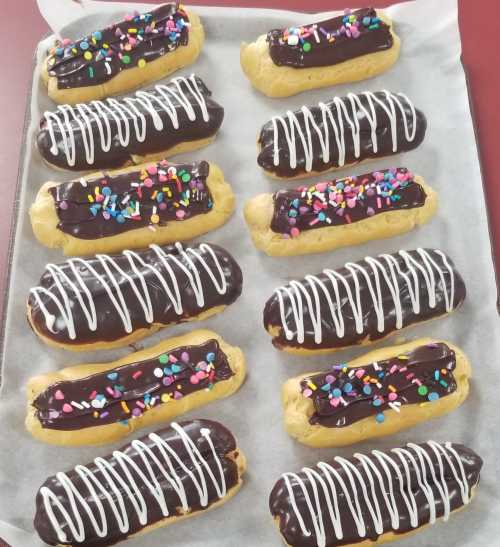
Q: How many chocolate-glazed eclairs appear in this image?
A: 12